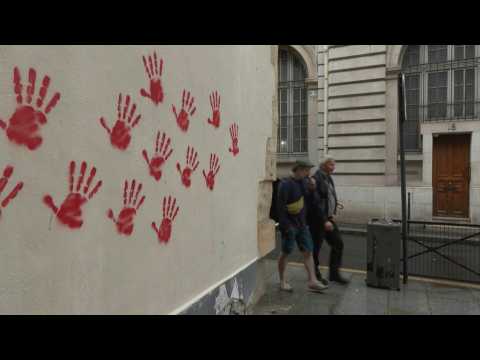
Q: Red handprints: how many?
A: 13